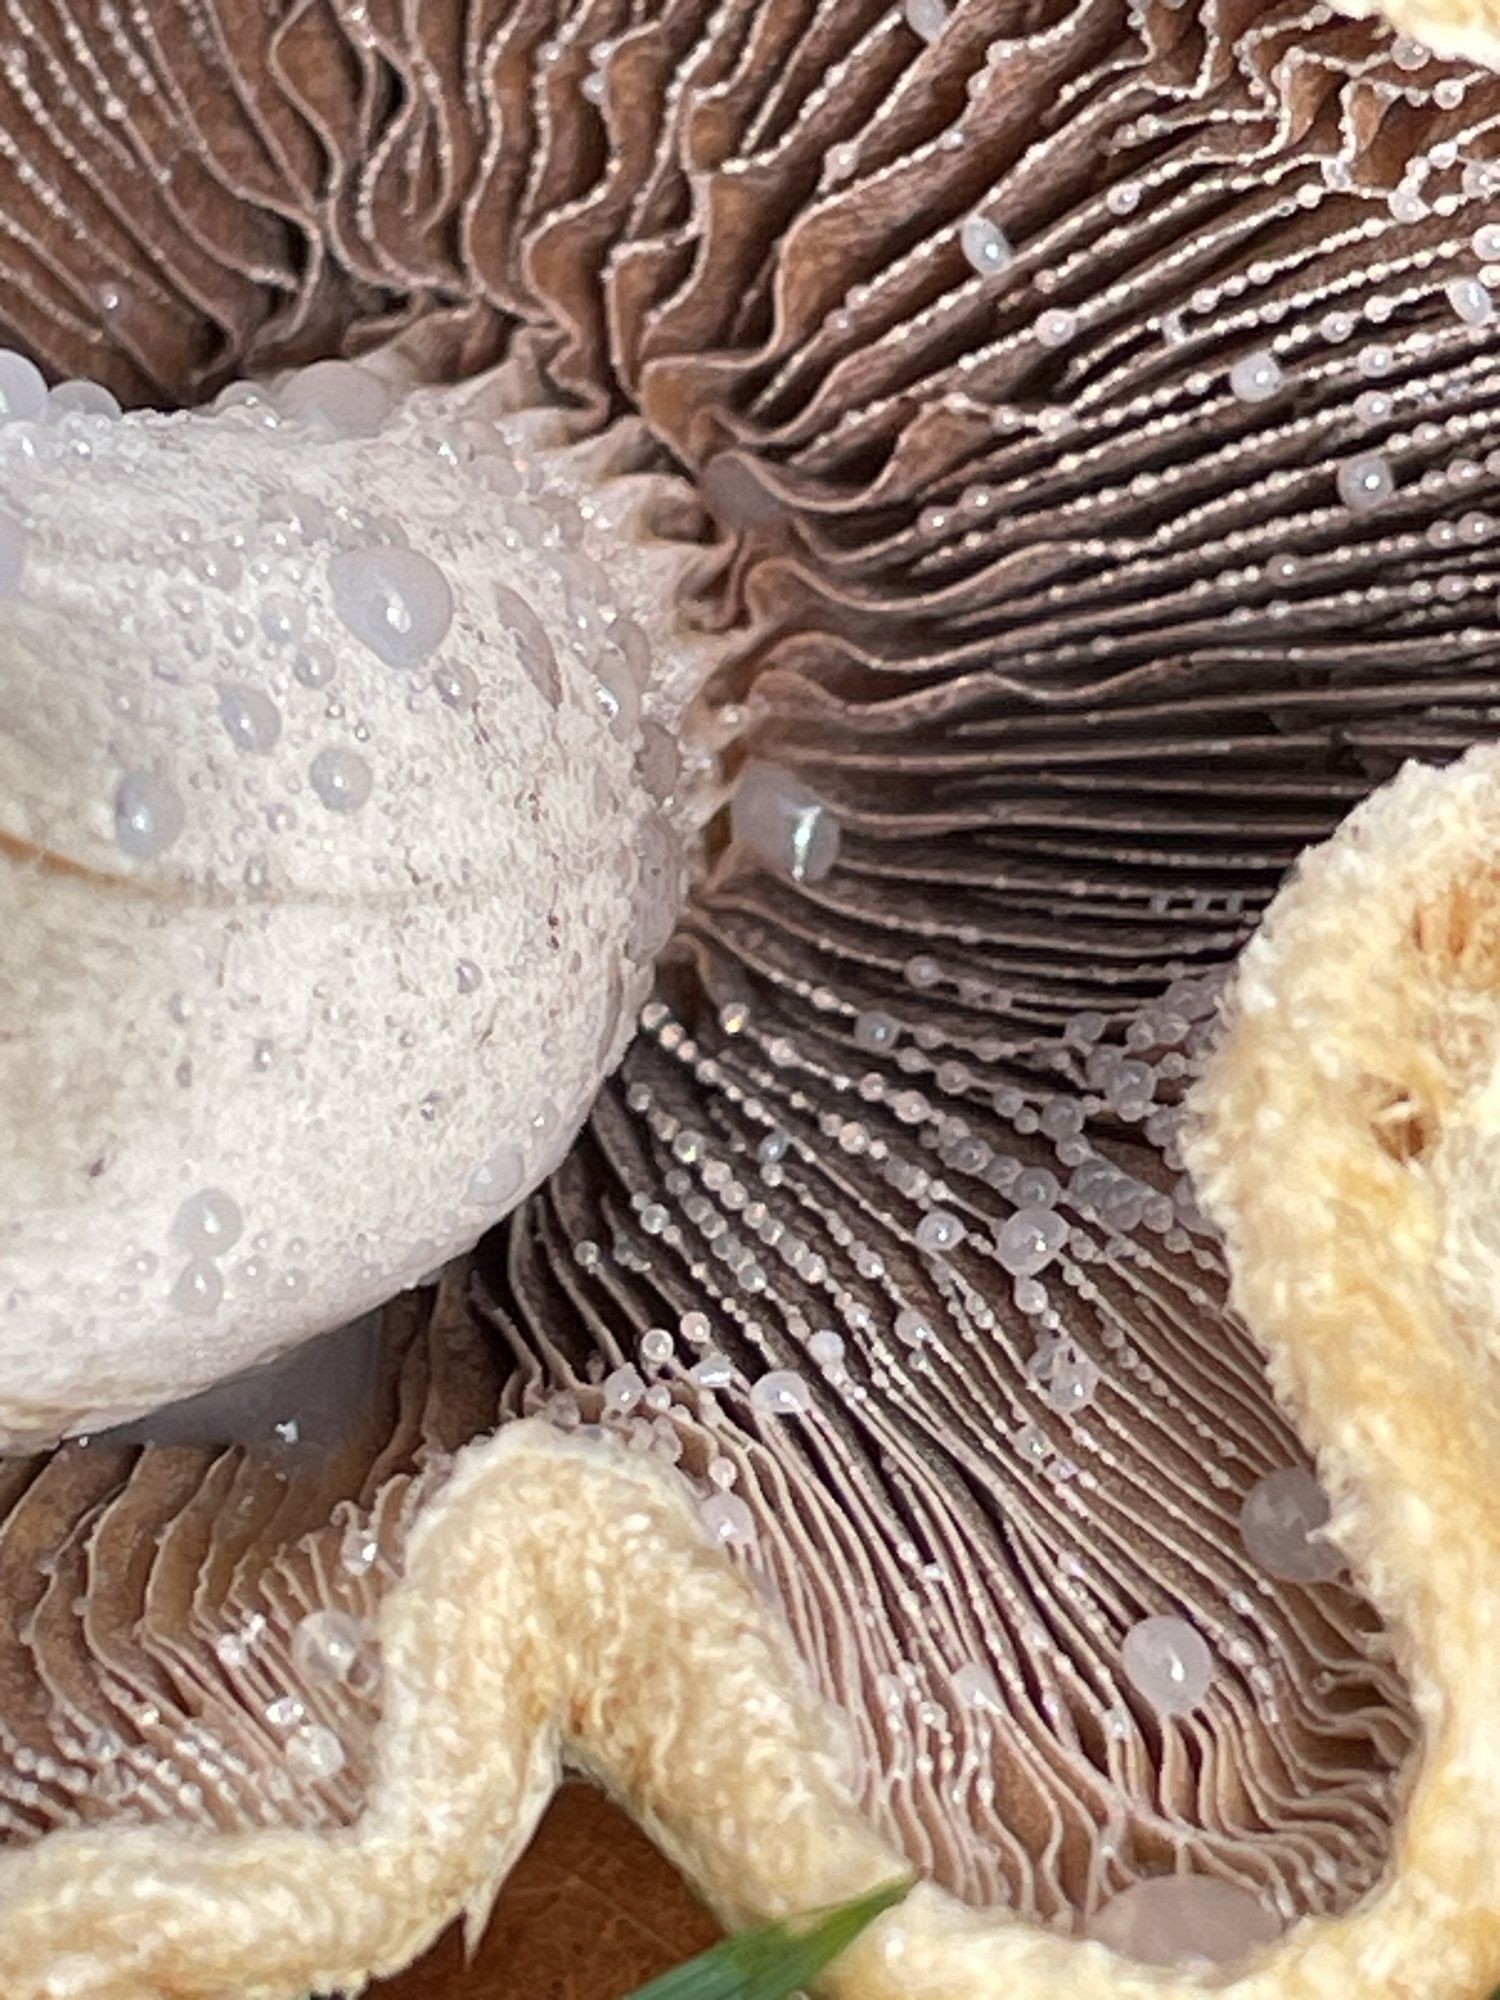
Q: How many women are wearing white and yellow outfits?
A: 0